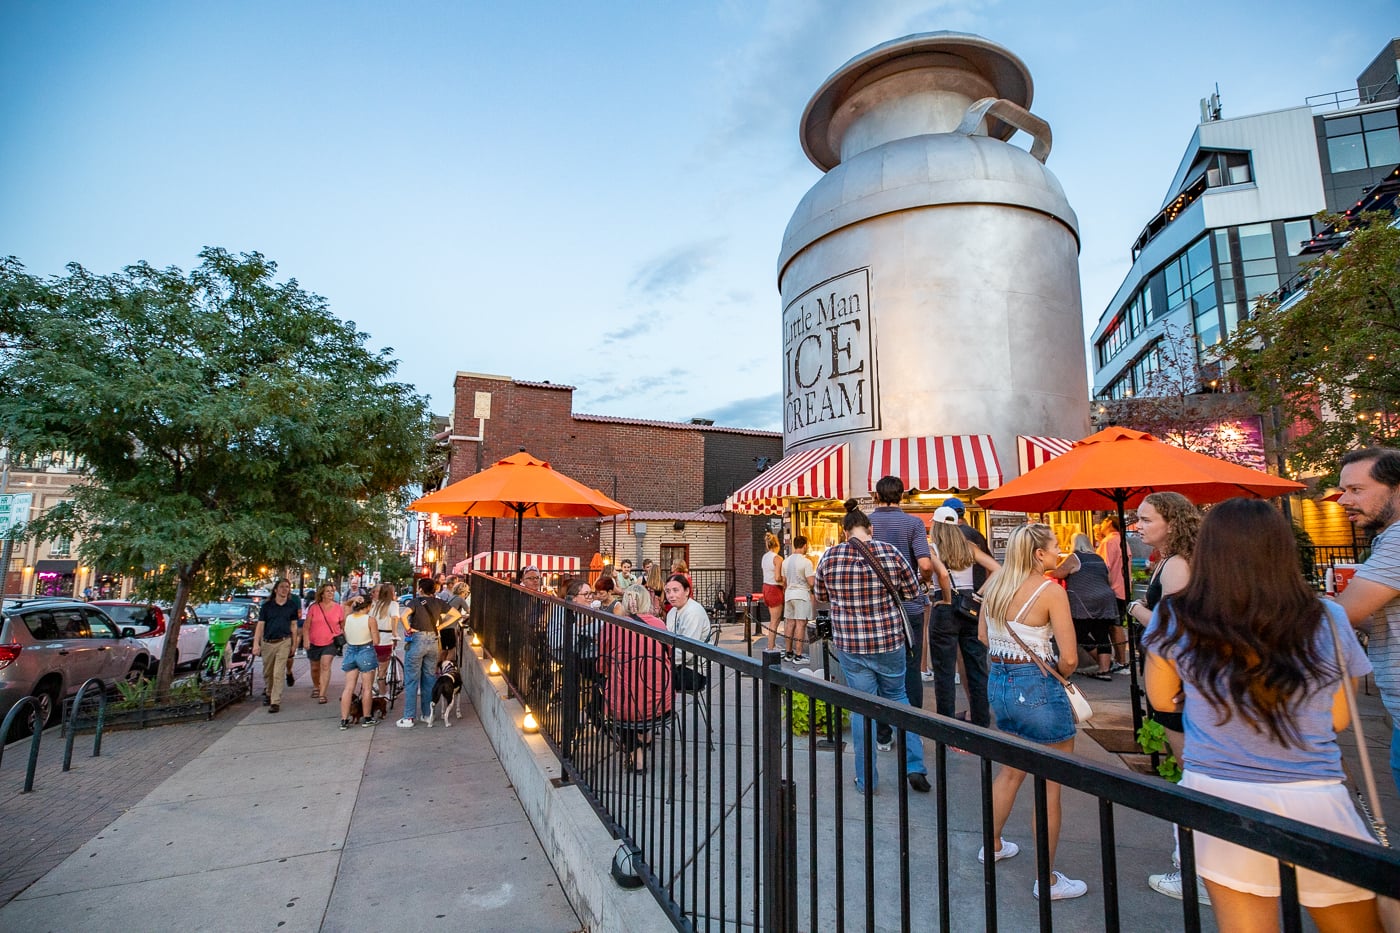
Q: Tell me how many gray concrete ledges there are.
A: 1